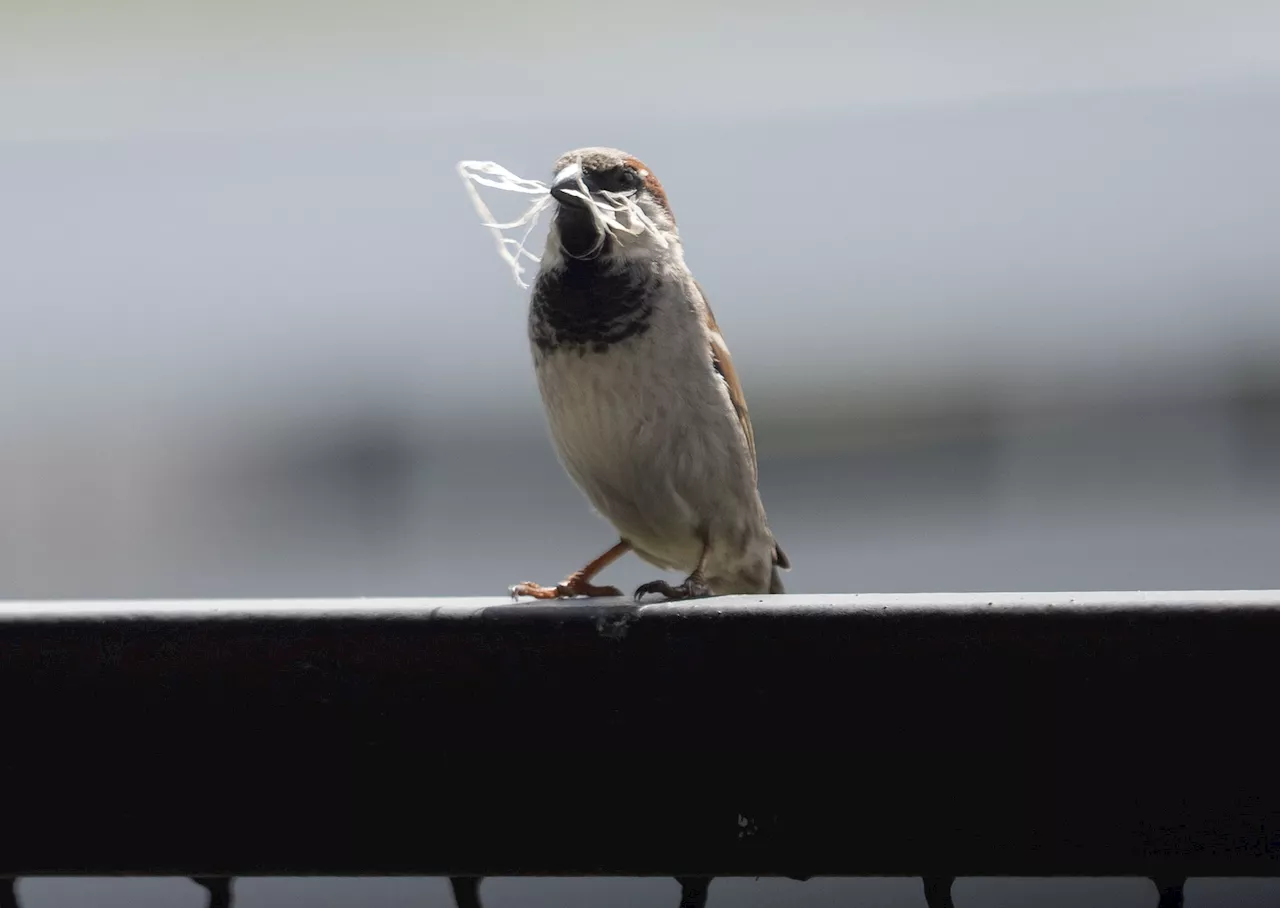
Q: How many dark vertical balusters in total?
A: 6